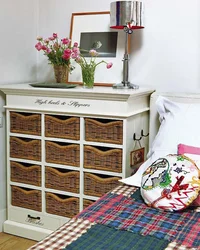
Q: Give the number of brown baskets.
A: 12